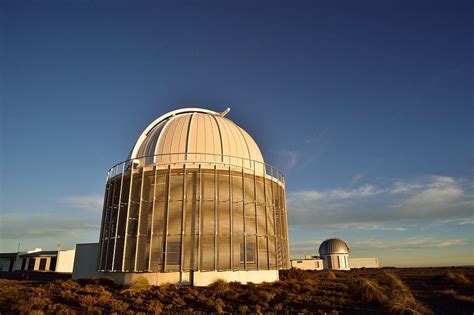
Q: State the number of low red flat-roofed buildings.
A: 0